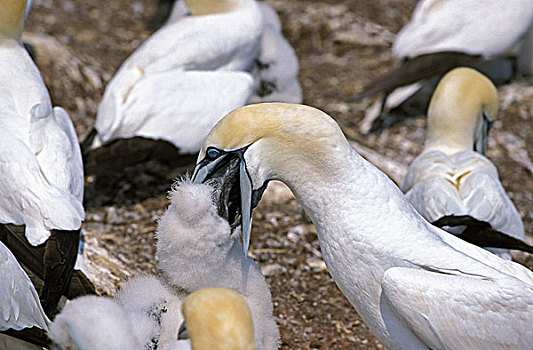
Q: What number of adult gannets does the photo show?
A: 7